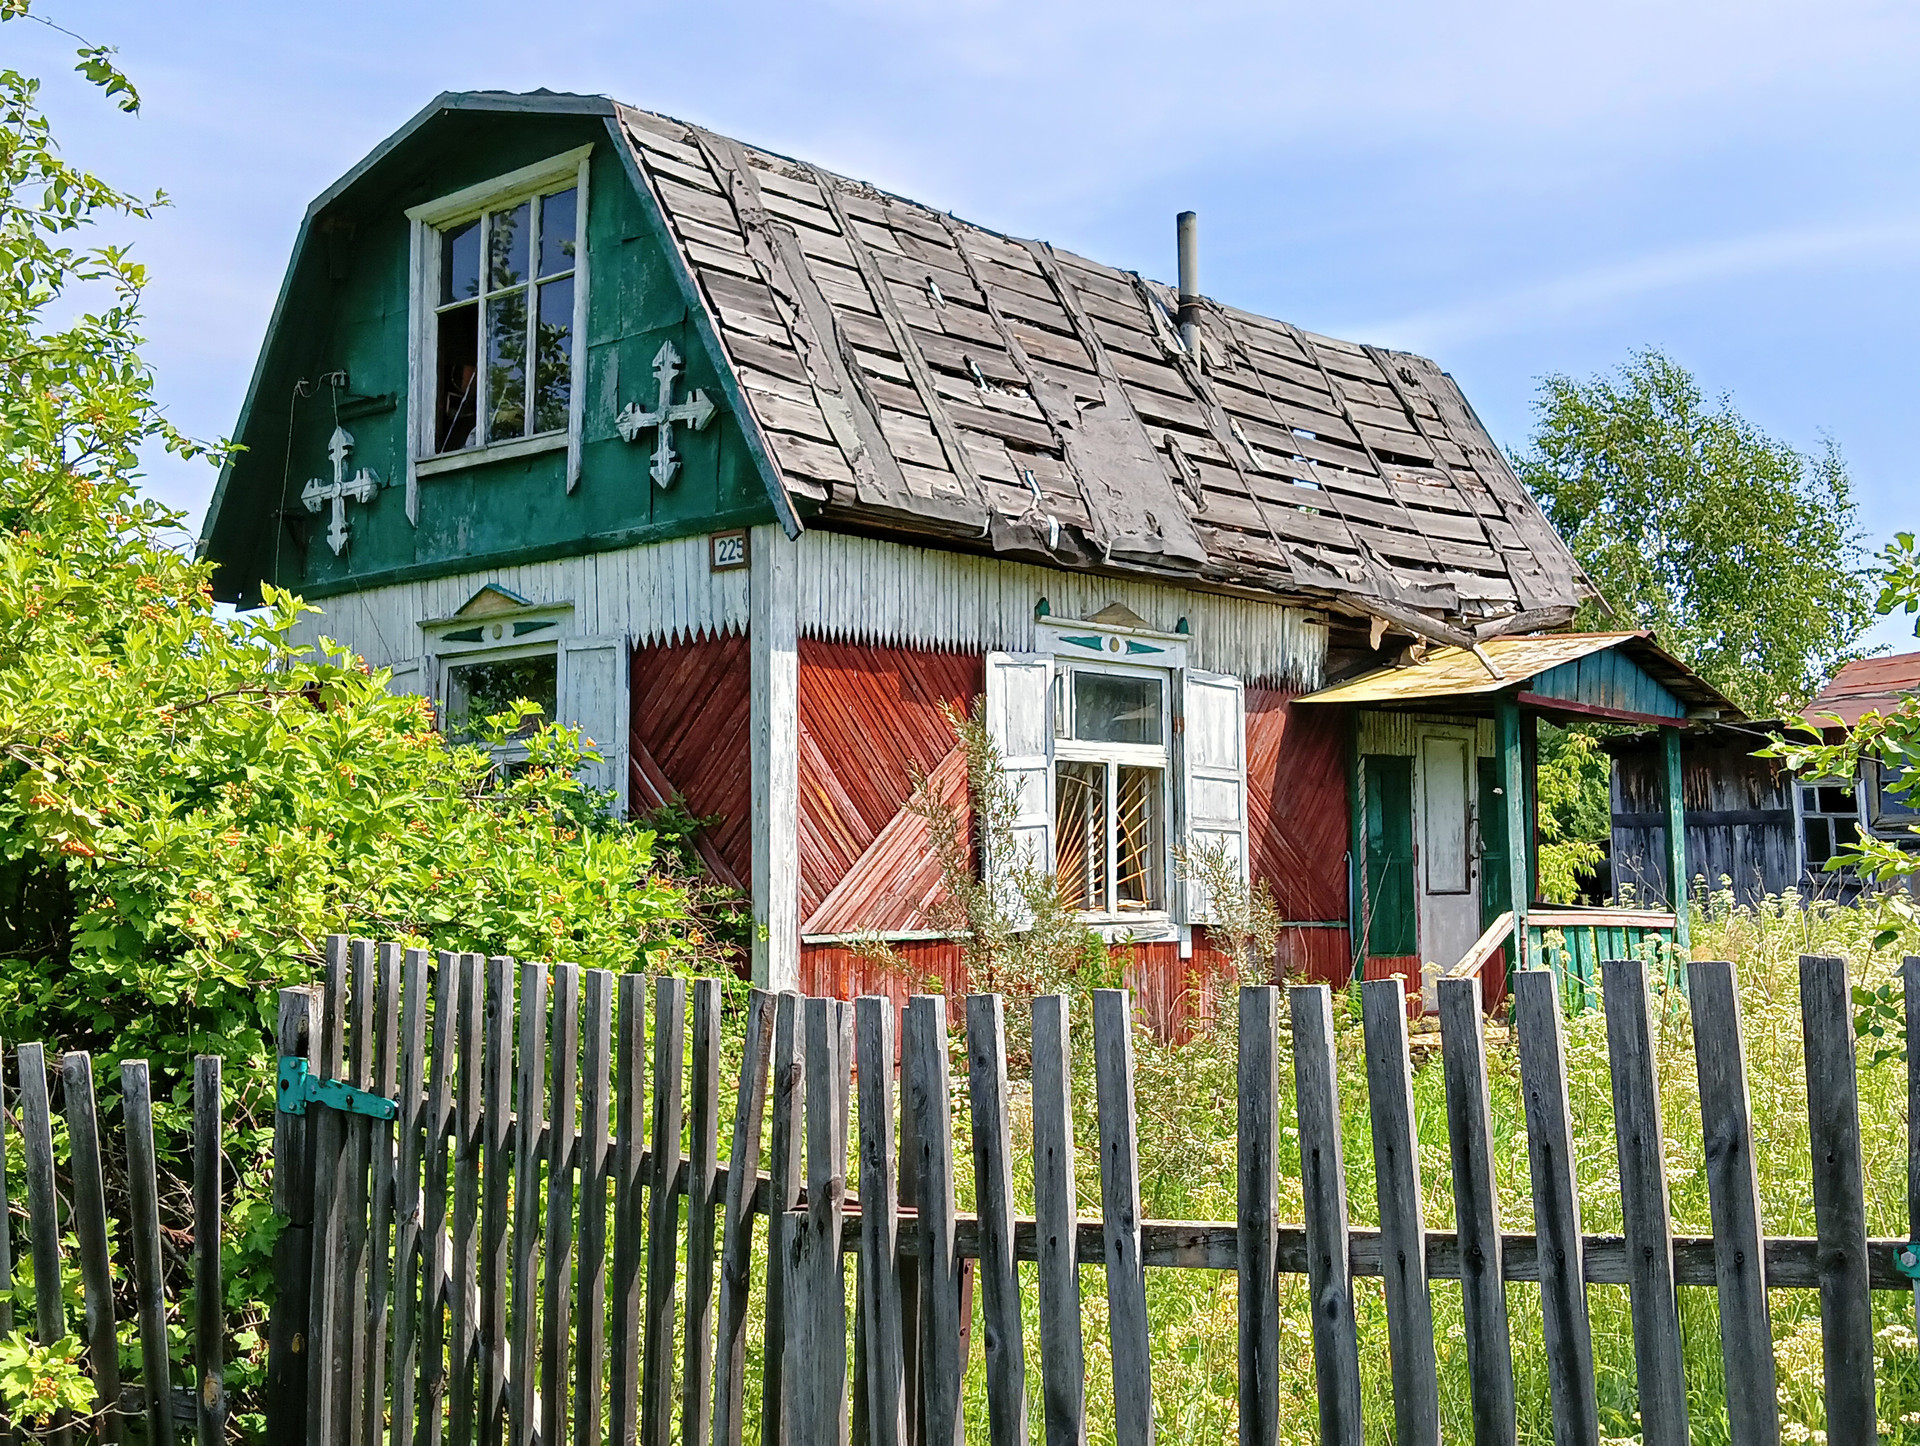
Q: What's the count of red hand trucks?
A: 0